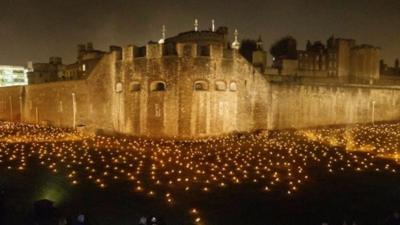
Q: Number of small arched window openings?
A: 6